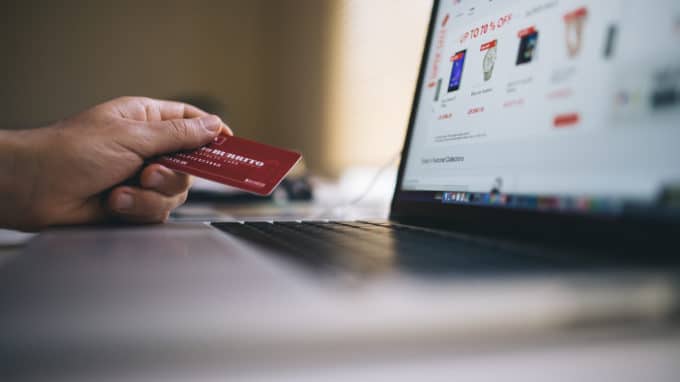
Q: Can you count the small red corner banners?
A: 4